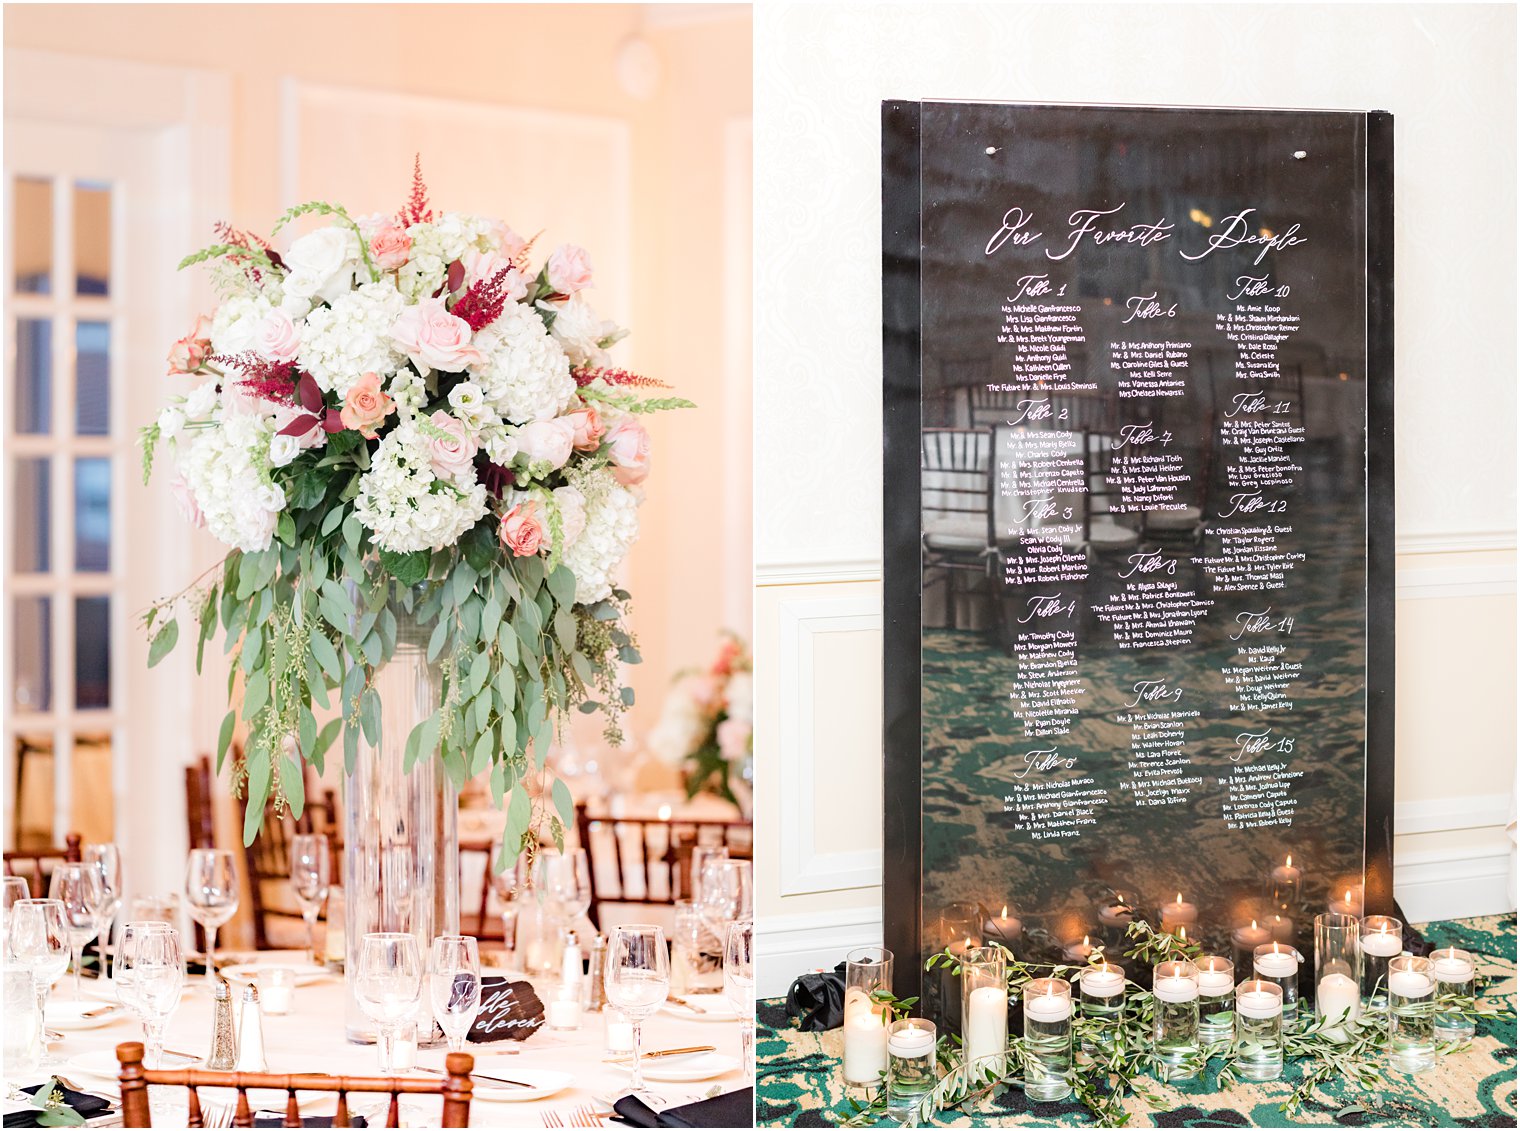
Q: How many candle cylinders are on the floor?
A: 13